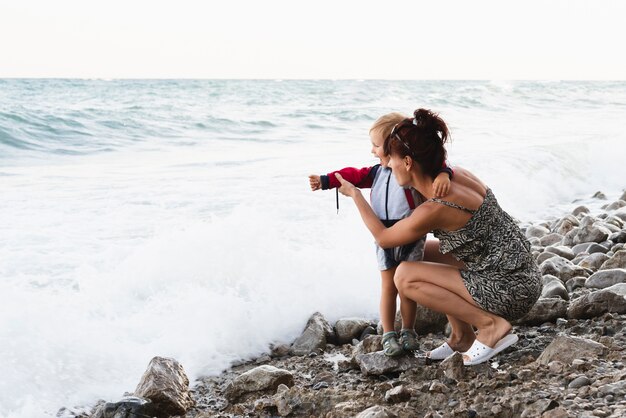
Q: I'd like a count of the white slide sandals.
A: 2